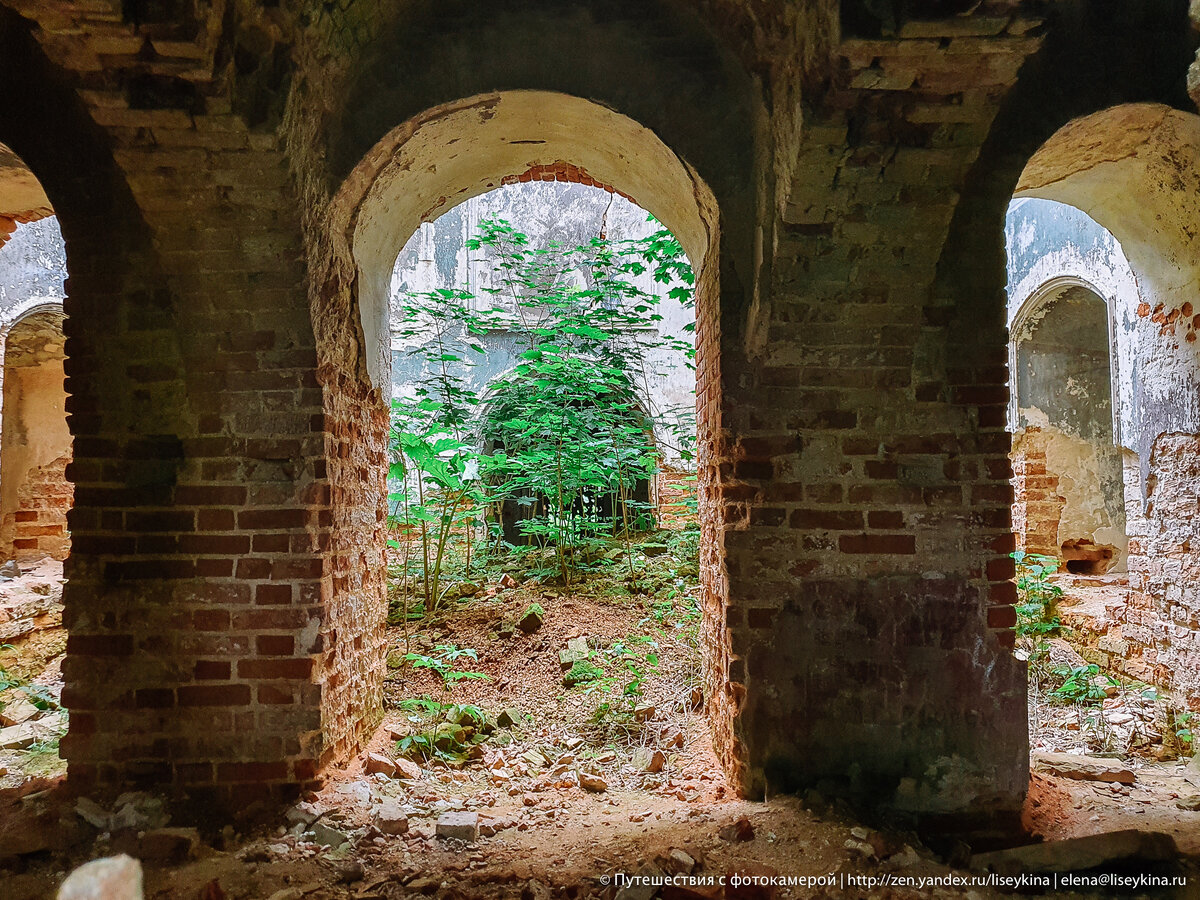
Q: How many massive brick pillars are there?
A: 2